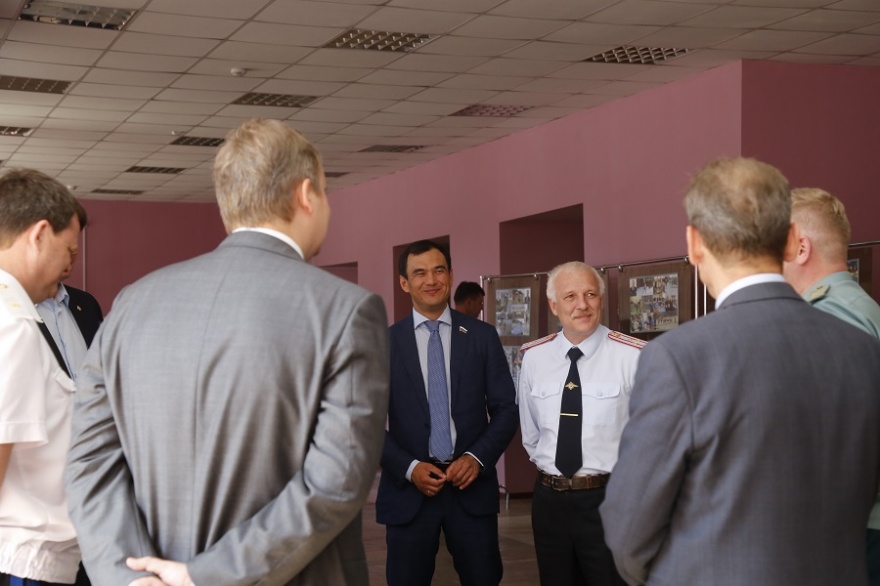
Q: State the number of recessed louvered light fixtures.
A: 12